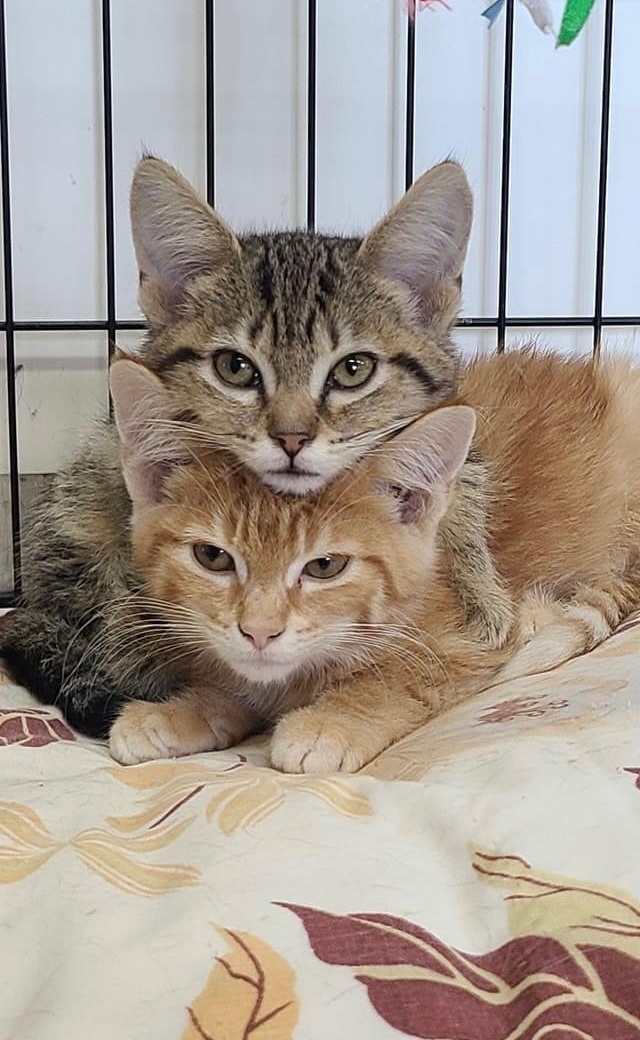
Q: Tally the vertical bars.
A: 7